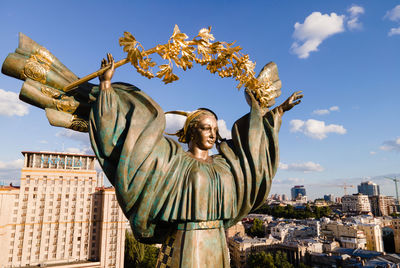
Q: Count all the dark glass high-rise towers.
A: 2